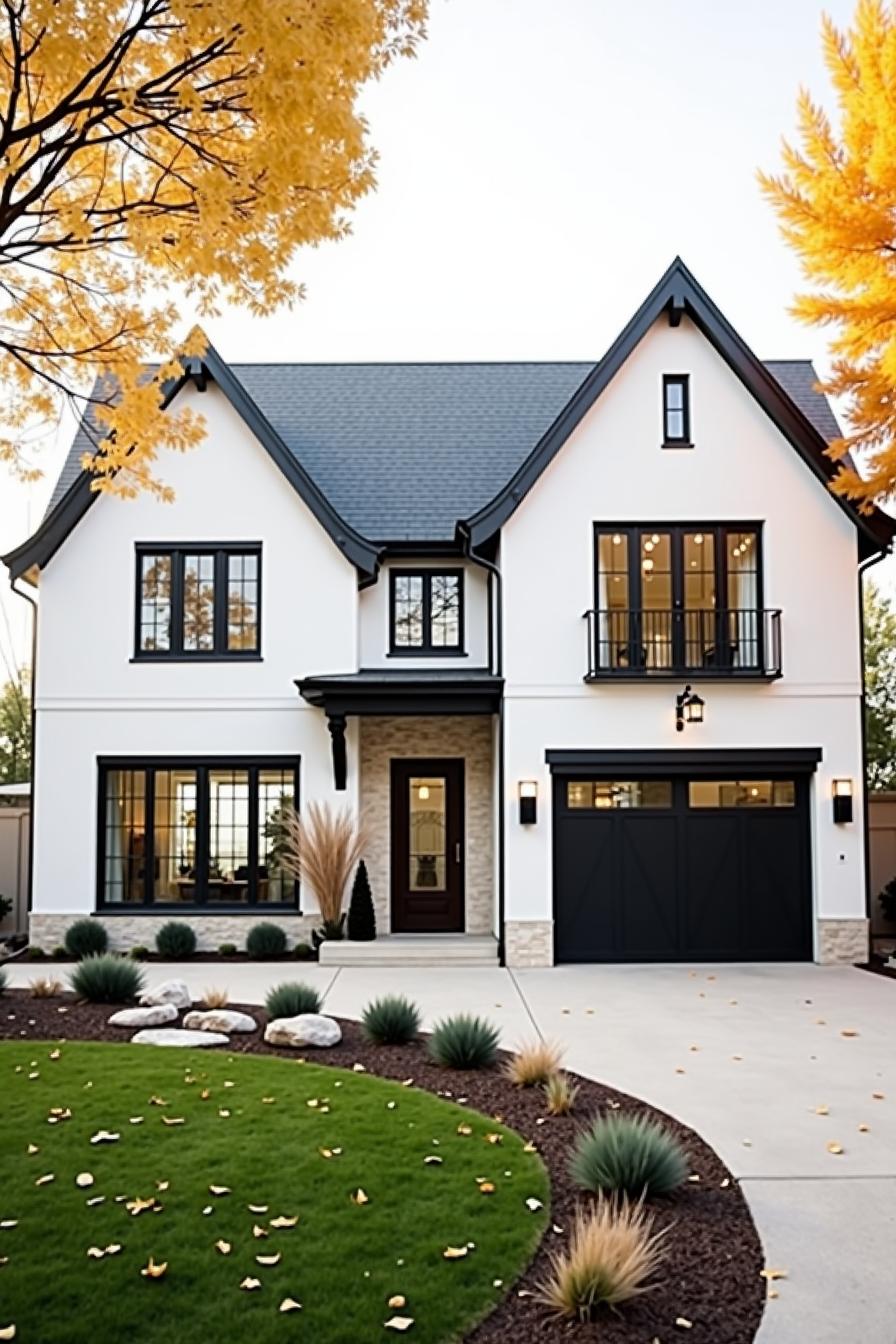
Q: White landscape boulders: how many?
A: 5